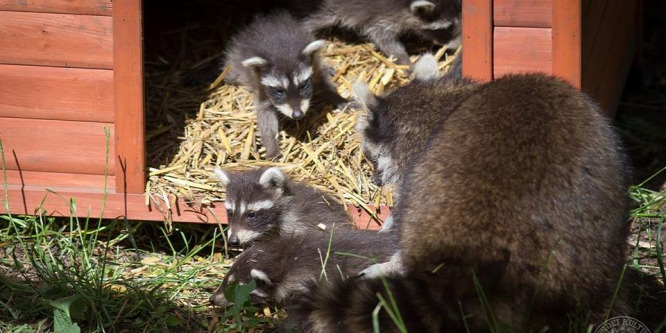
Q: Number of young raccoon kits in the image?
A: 4